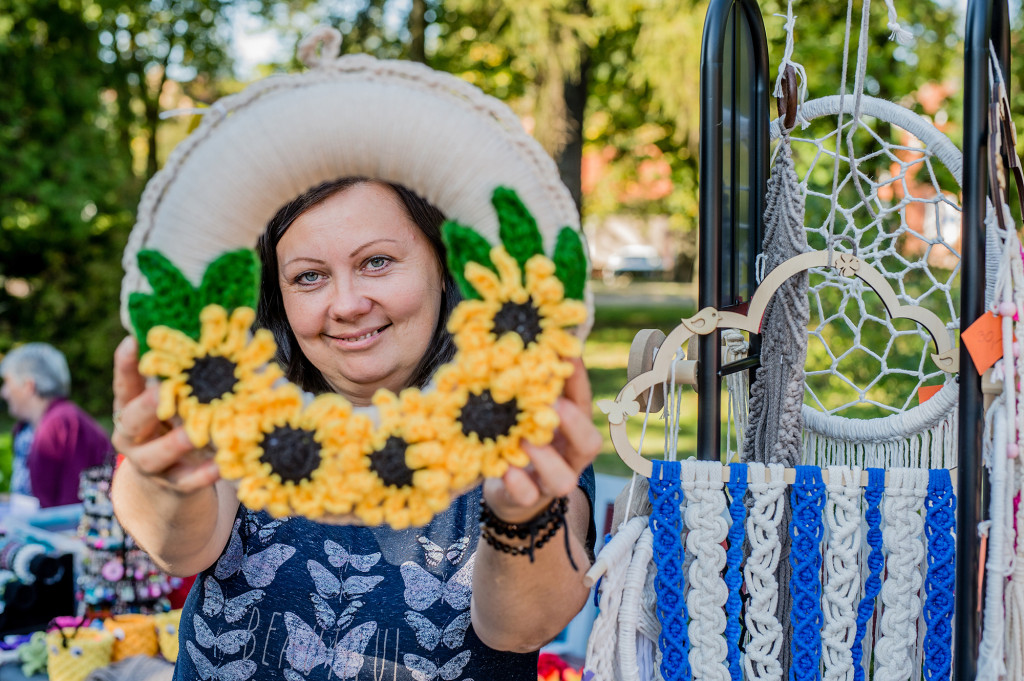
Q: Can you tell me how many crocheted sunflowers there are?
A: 5